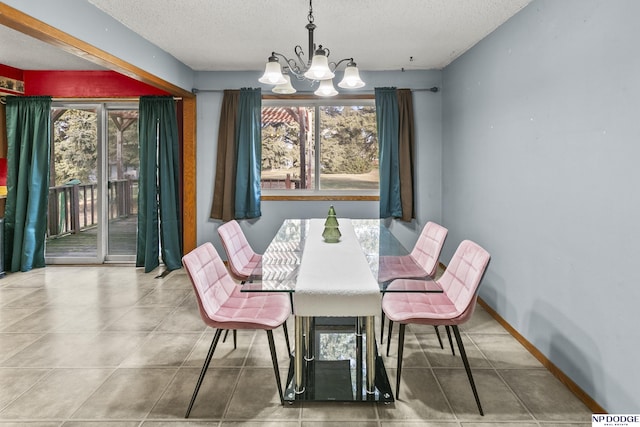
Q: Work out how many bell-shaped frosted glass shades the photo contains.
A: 5